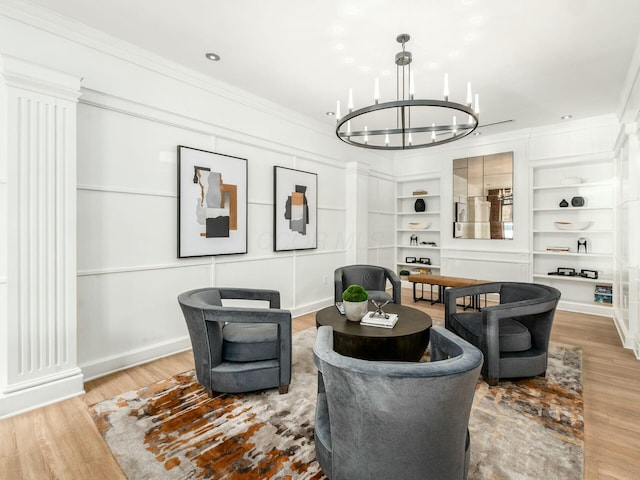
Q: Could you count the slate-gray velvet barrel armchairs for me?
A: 4